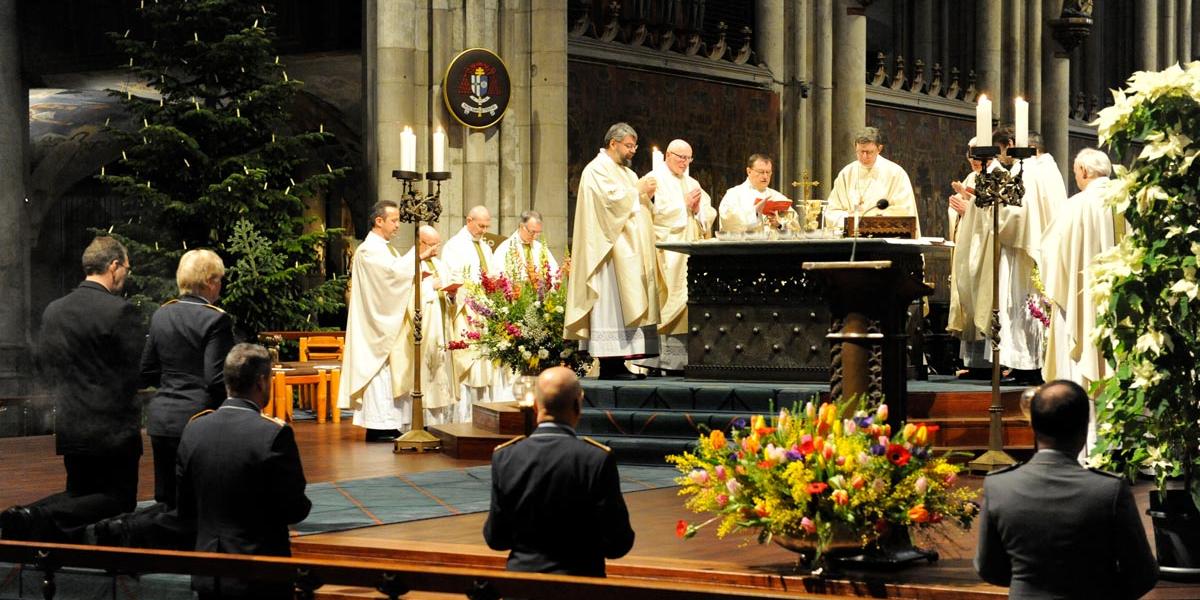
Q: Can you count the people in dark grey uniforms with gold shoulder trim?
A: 3